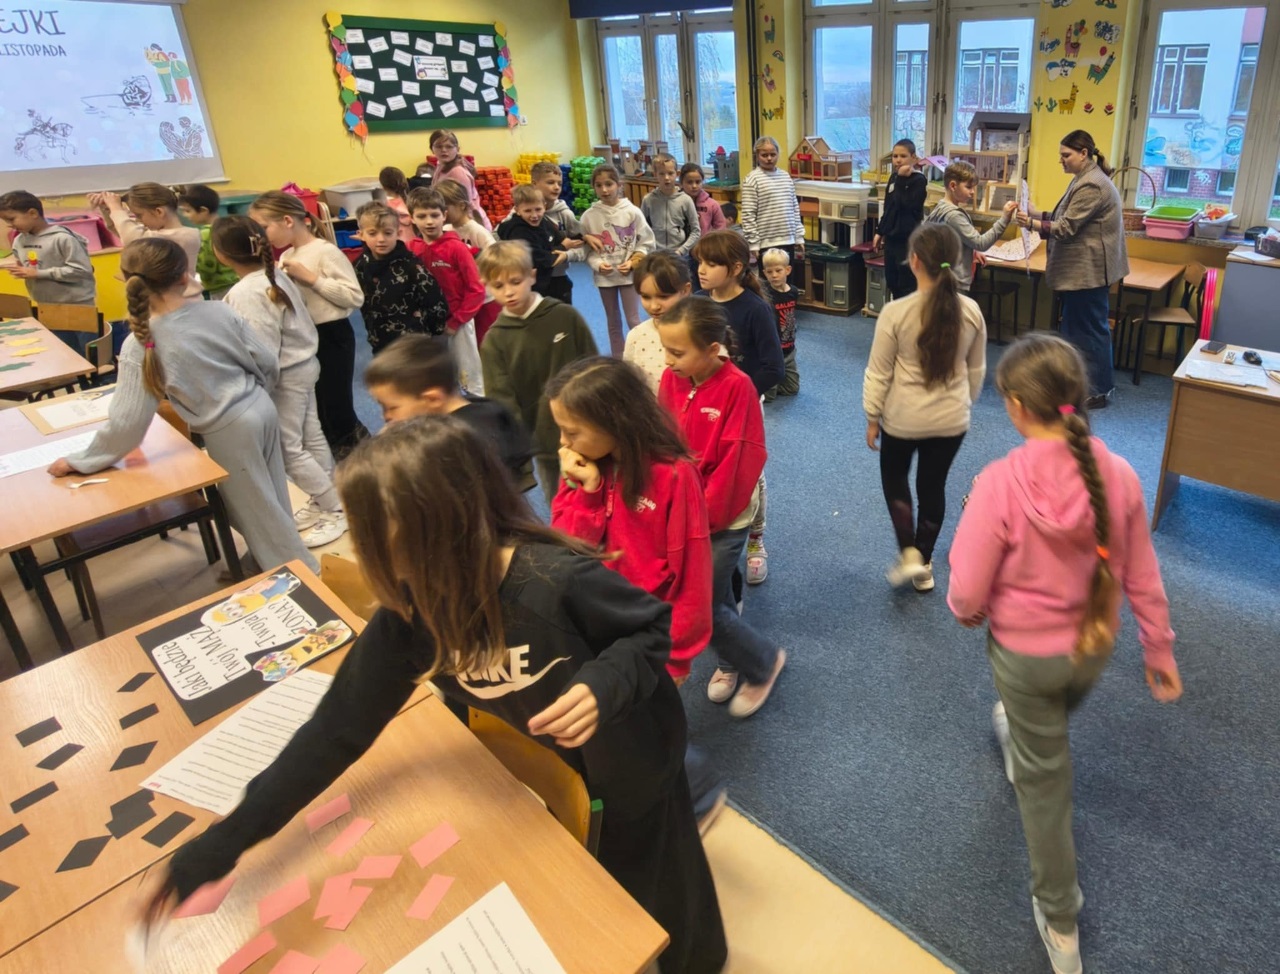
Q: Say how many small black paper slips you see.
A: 12